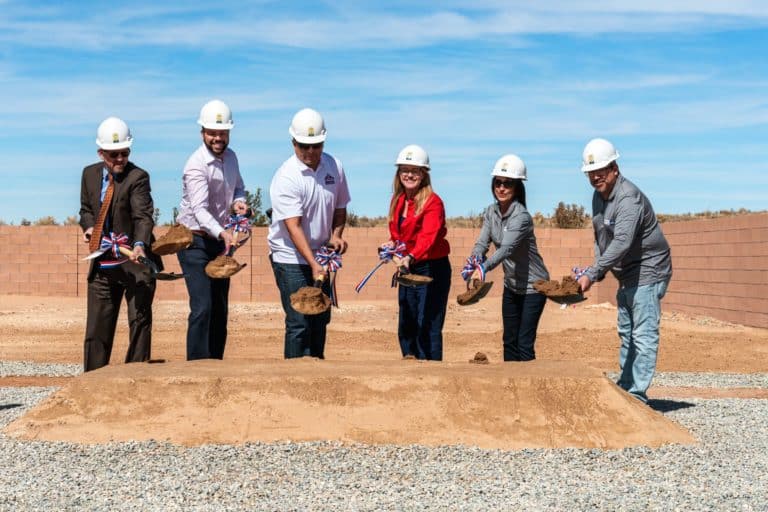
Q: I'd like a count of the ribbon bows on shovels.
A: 6